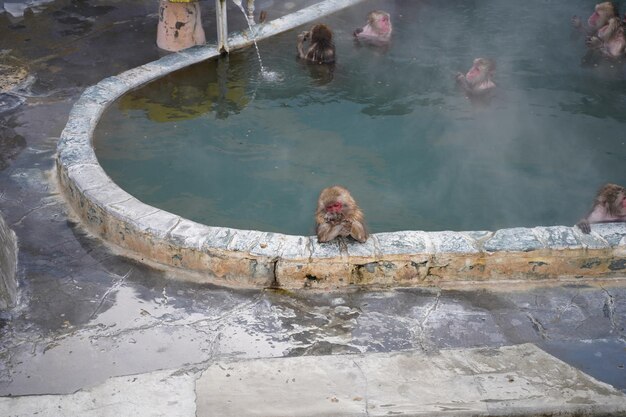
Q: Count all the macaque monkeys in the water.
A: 7